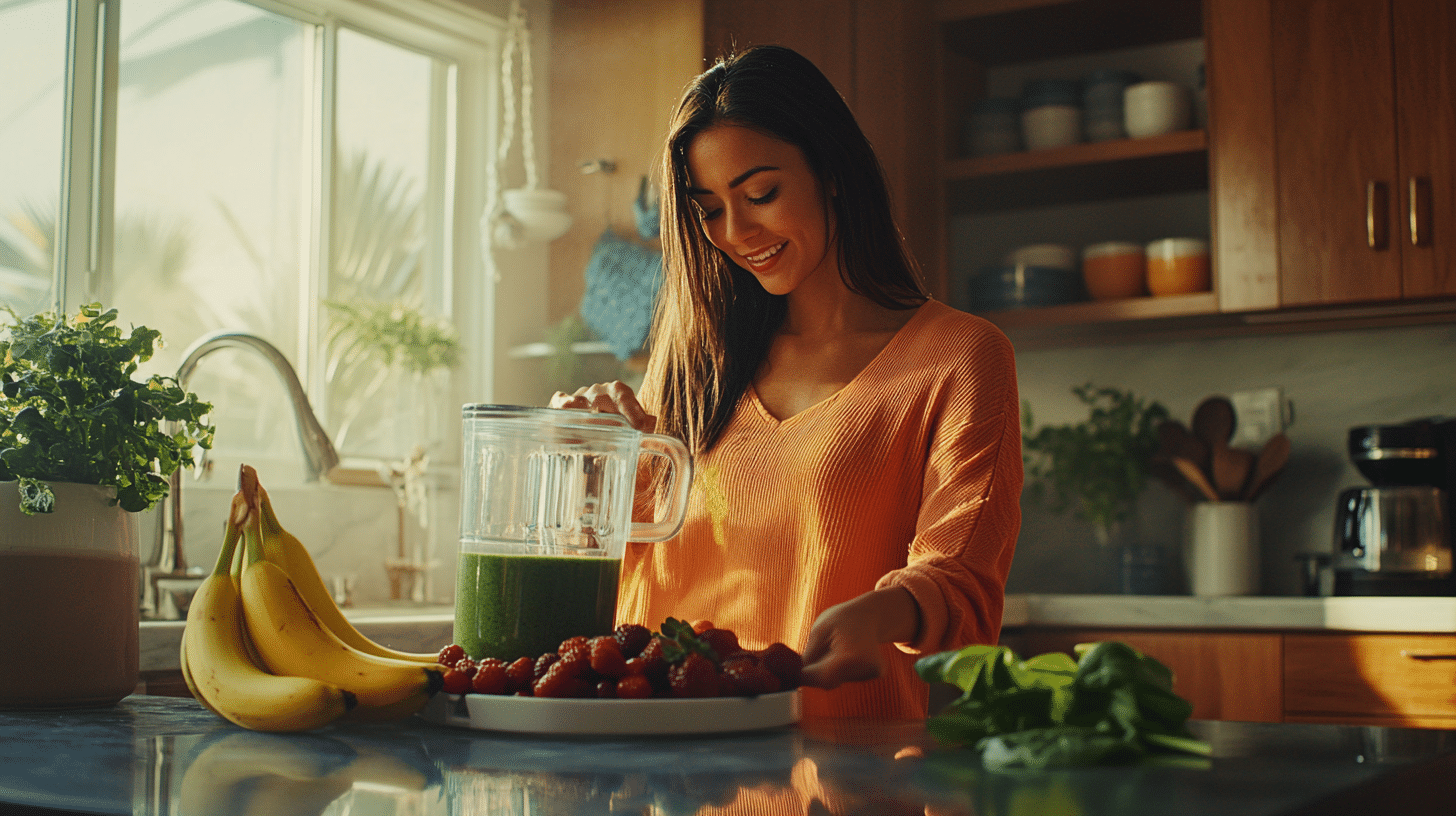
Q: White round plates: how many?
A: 1